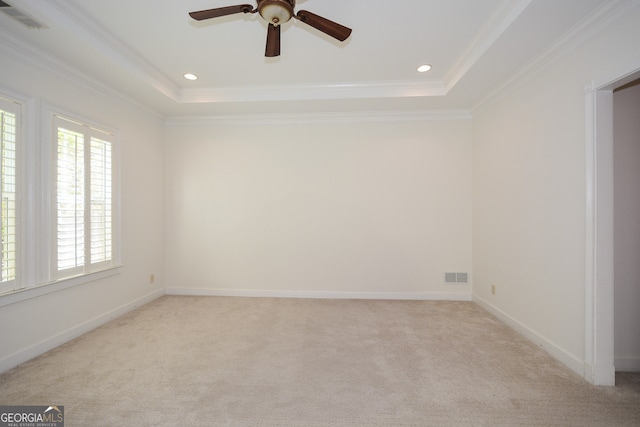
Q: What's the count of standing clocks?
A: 0